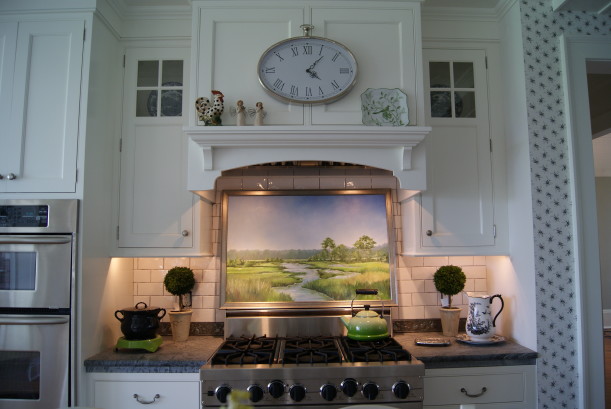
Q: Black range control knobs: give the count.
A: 8